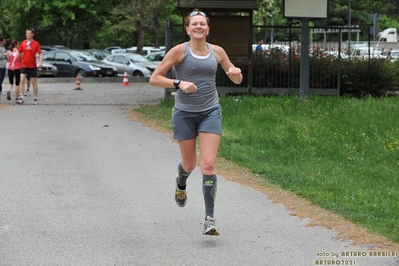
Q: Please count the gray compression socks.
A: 2